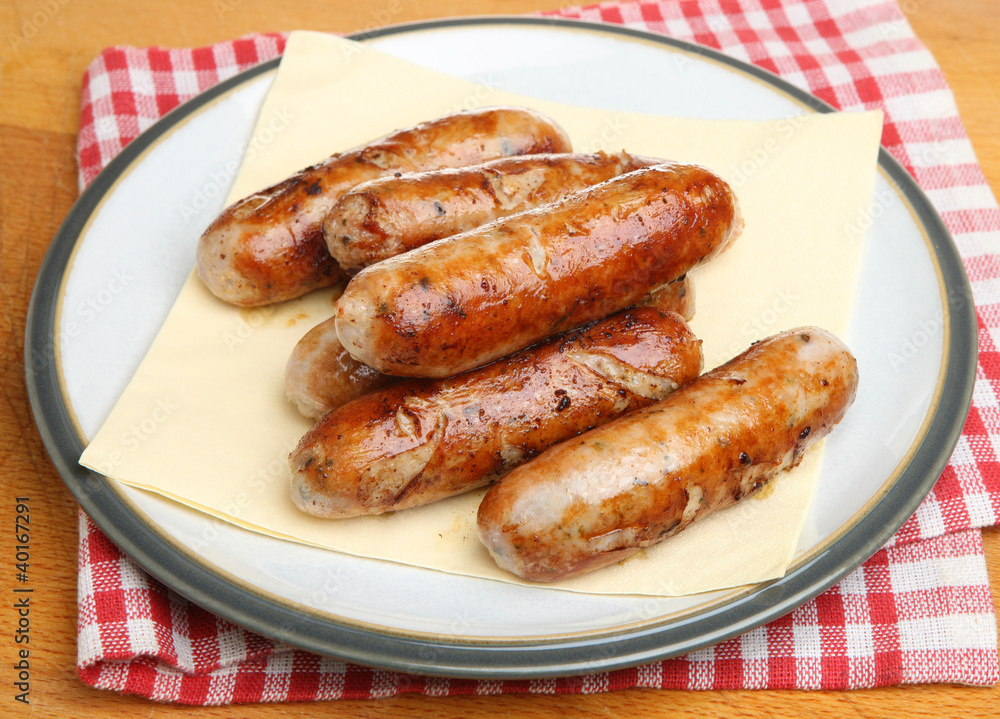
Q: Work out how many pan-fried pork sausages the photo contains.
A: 6